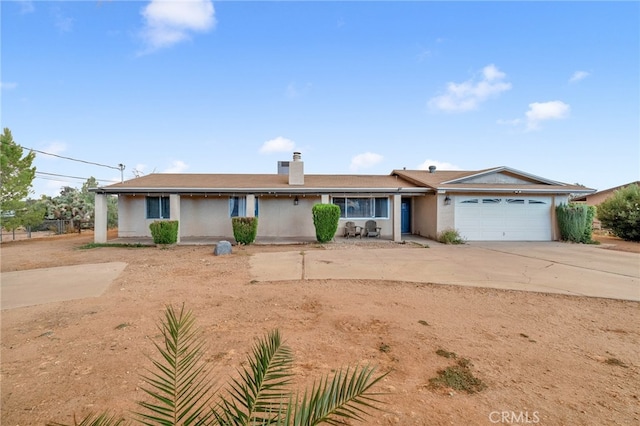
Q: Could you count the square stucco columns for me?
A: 5